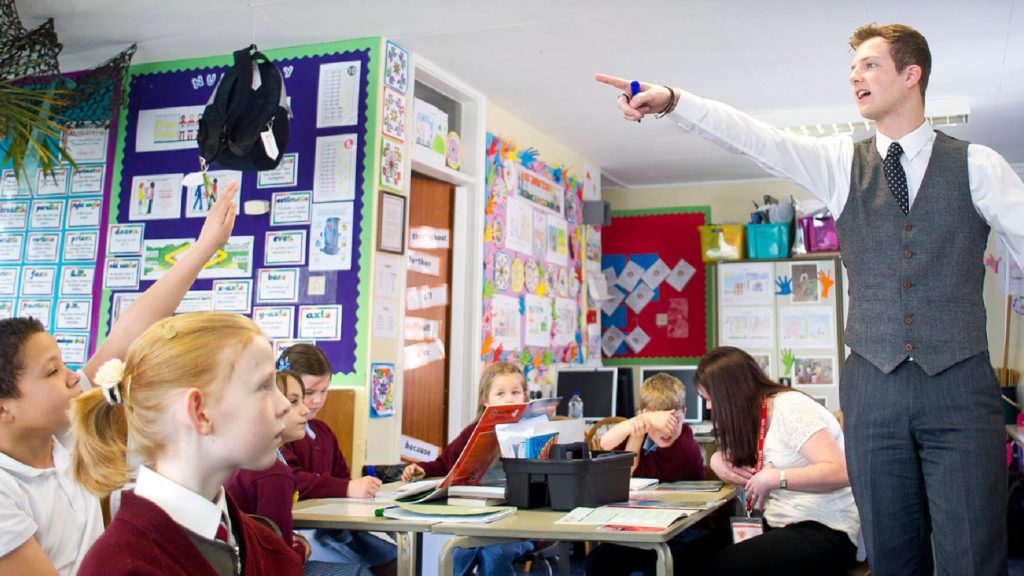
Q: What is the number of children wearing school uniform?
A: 6